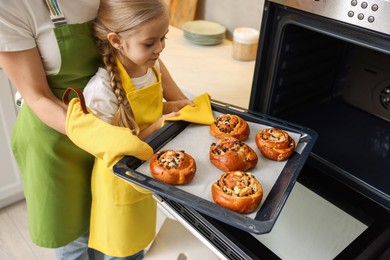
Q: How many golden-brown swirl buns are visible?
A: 5